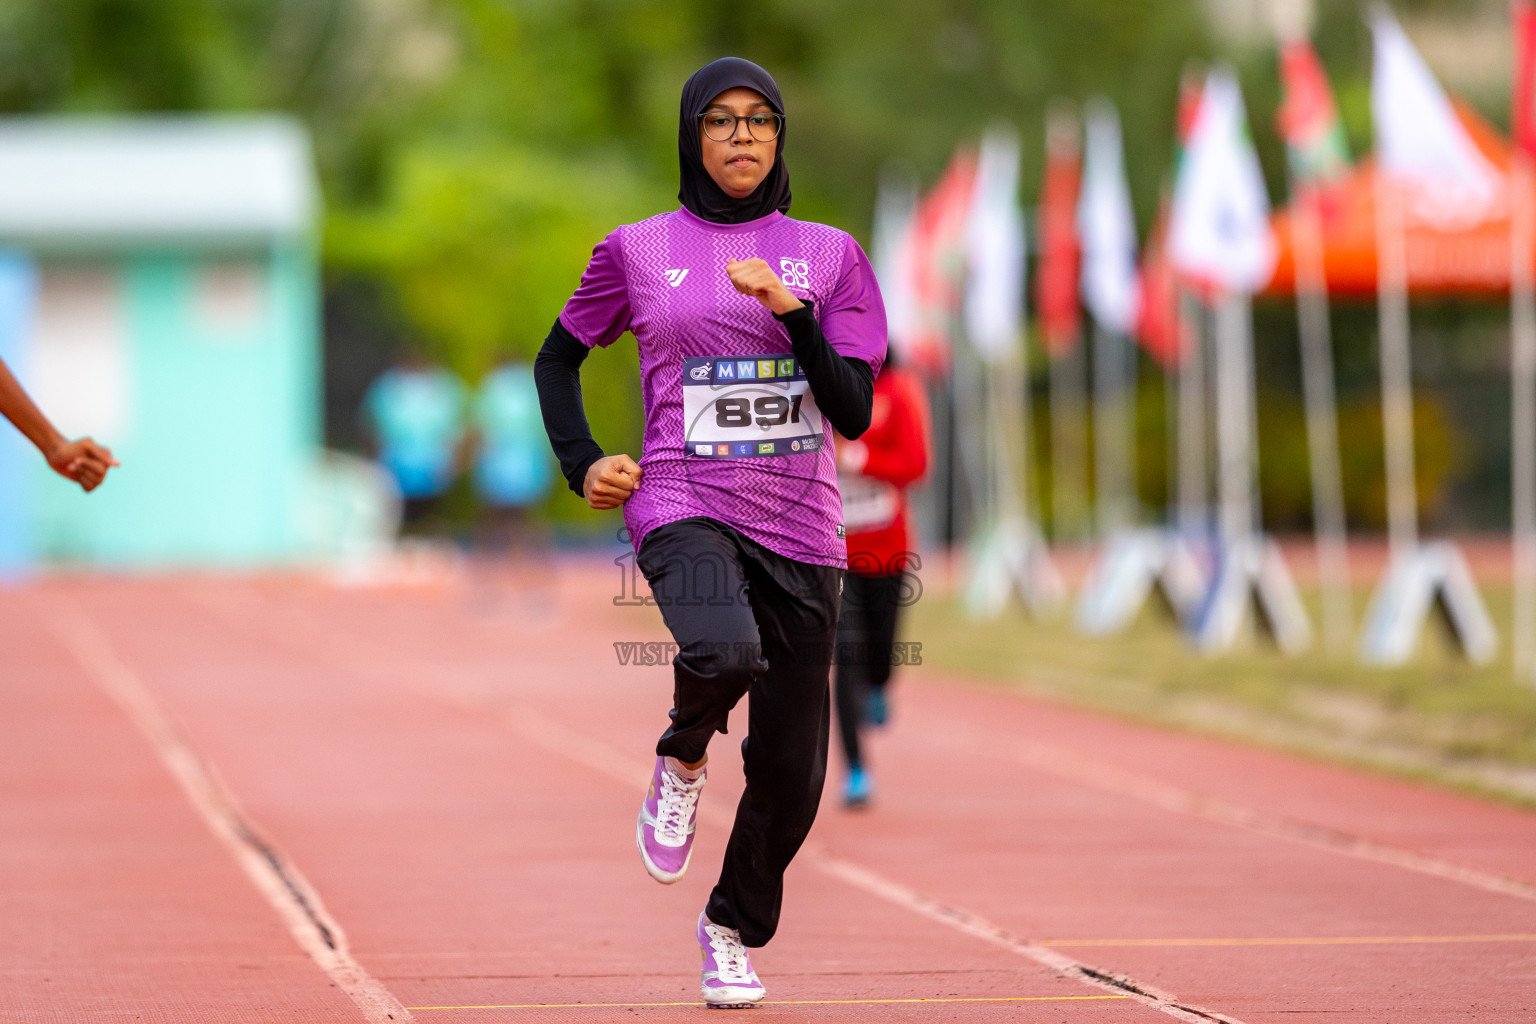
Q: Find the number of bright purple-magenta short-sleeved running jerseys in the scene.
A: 1